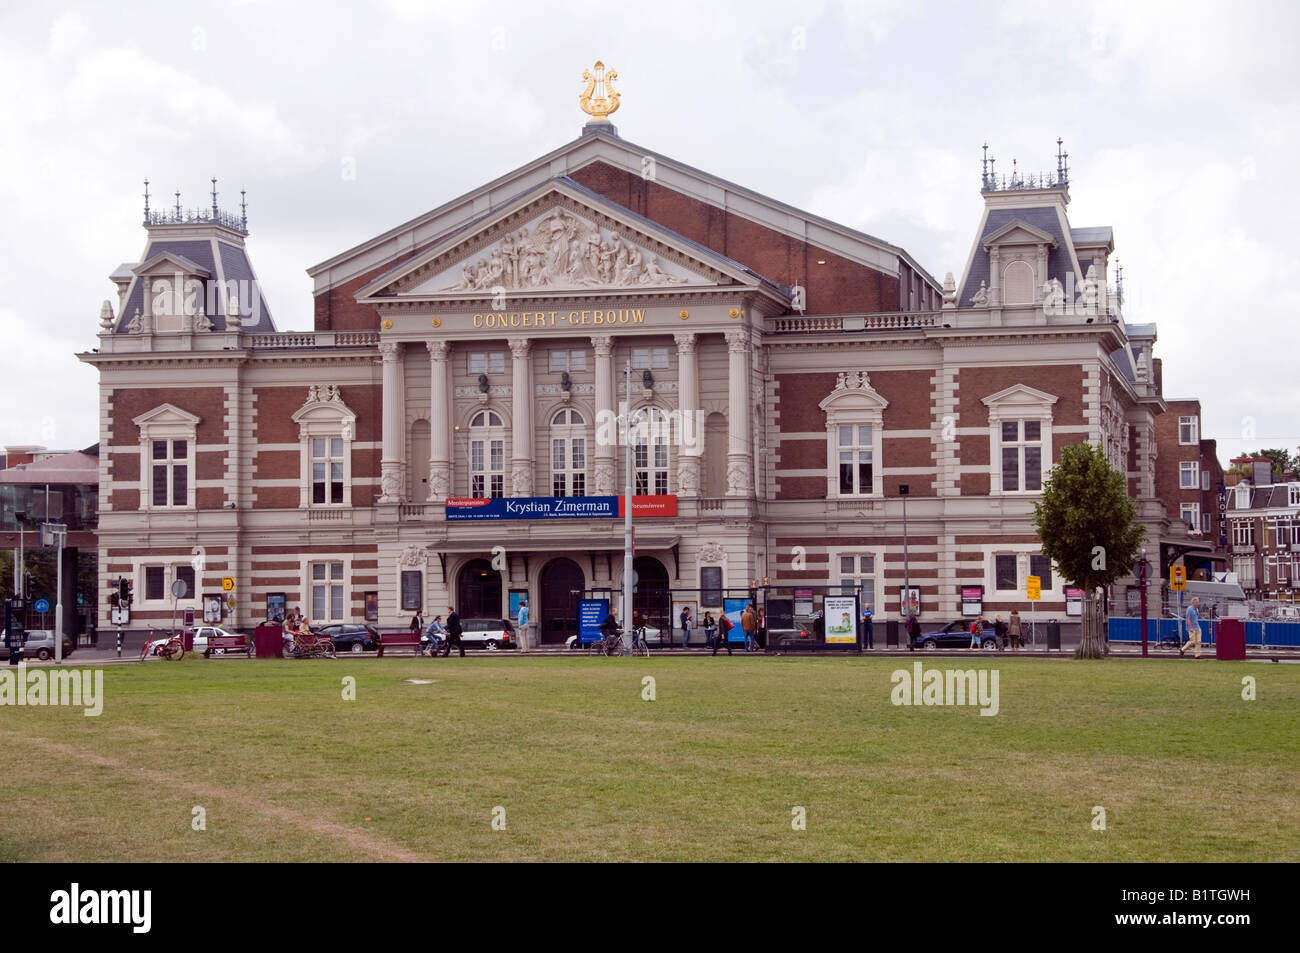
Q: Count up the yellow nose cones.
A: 0